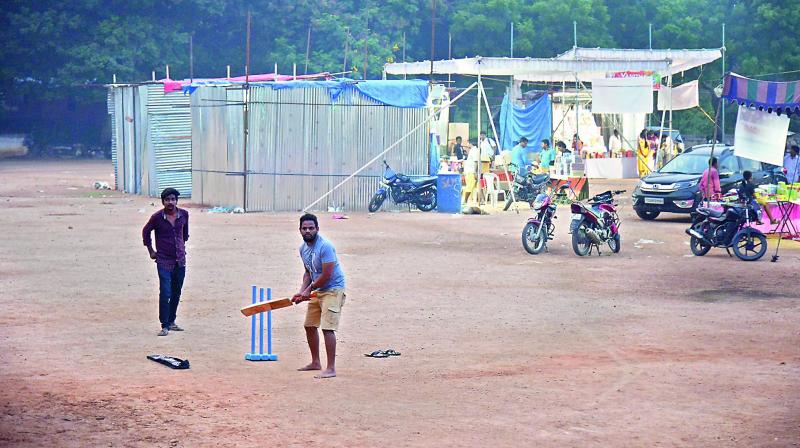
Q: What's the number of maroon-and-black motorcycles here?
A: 2